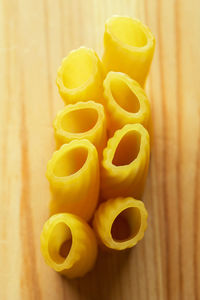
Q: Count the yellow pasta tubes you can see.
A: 8